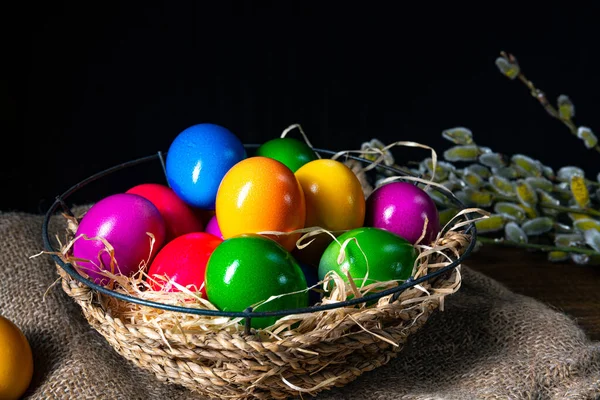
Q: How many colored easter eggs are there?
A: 13